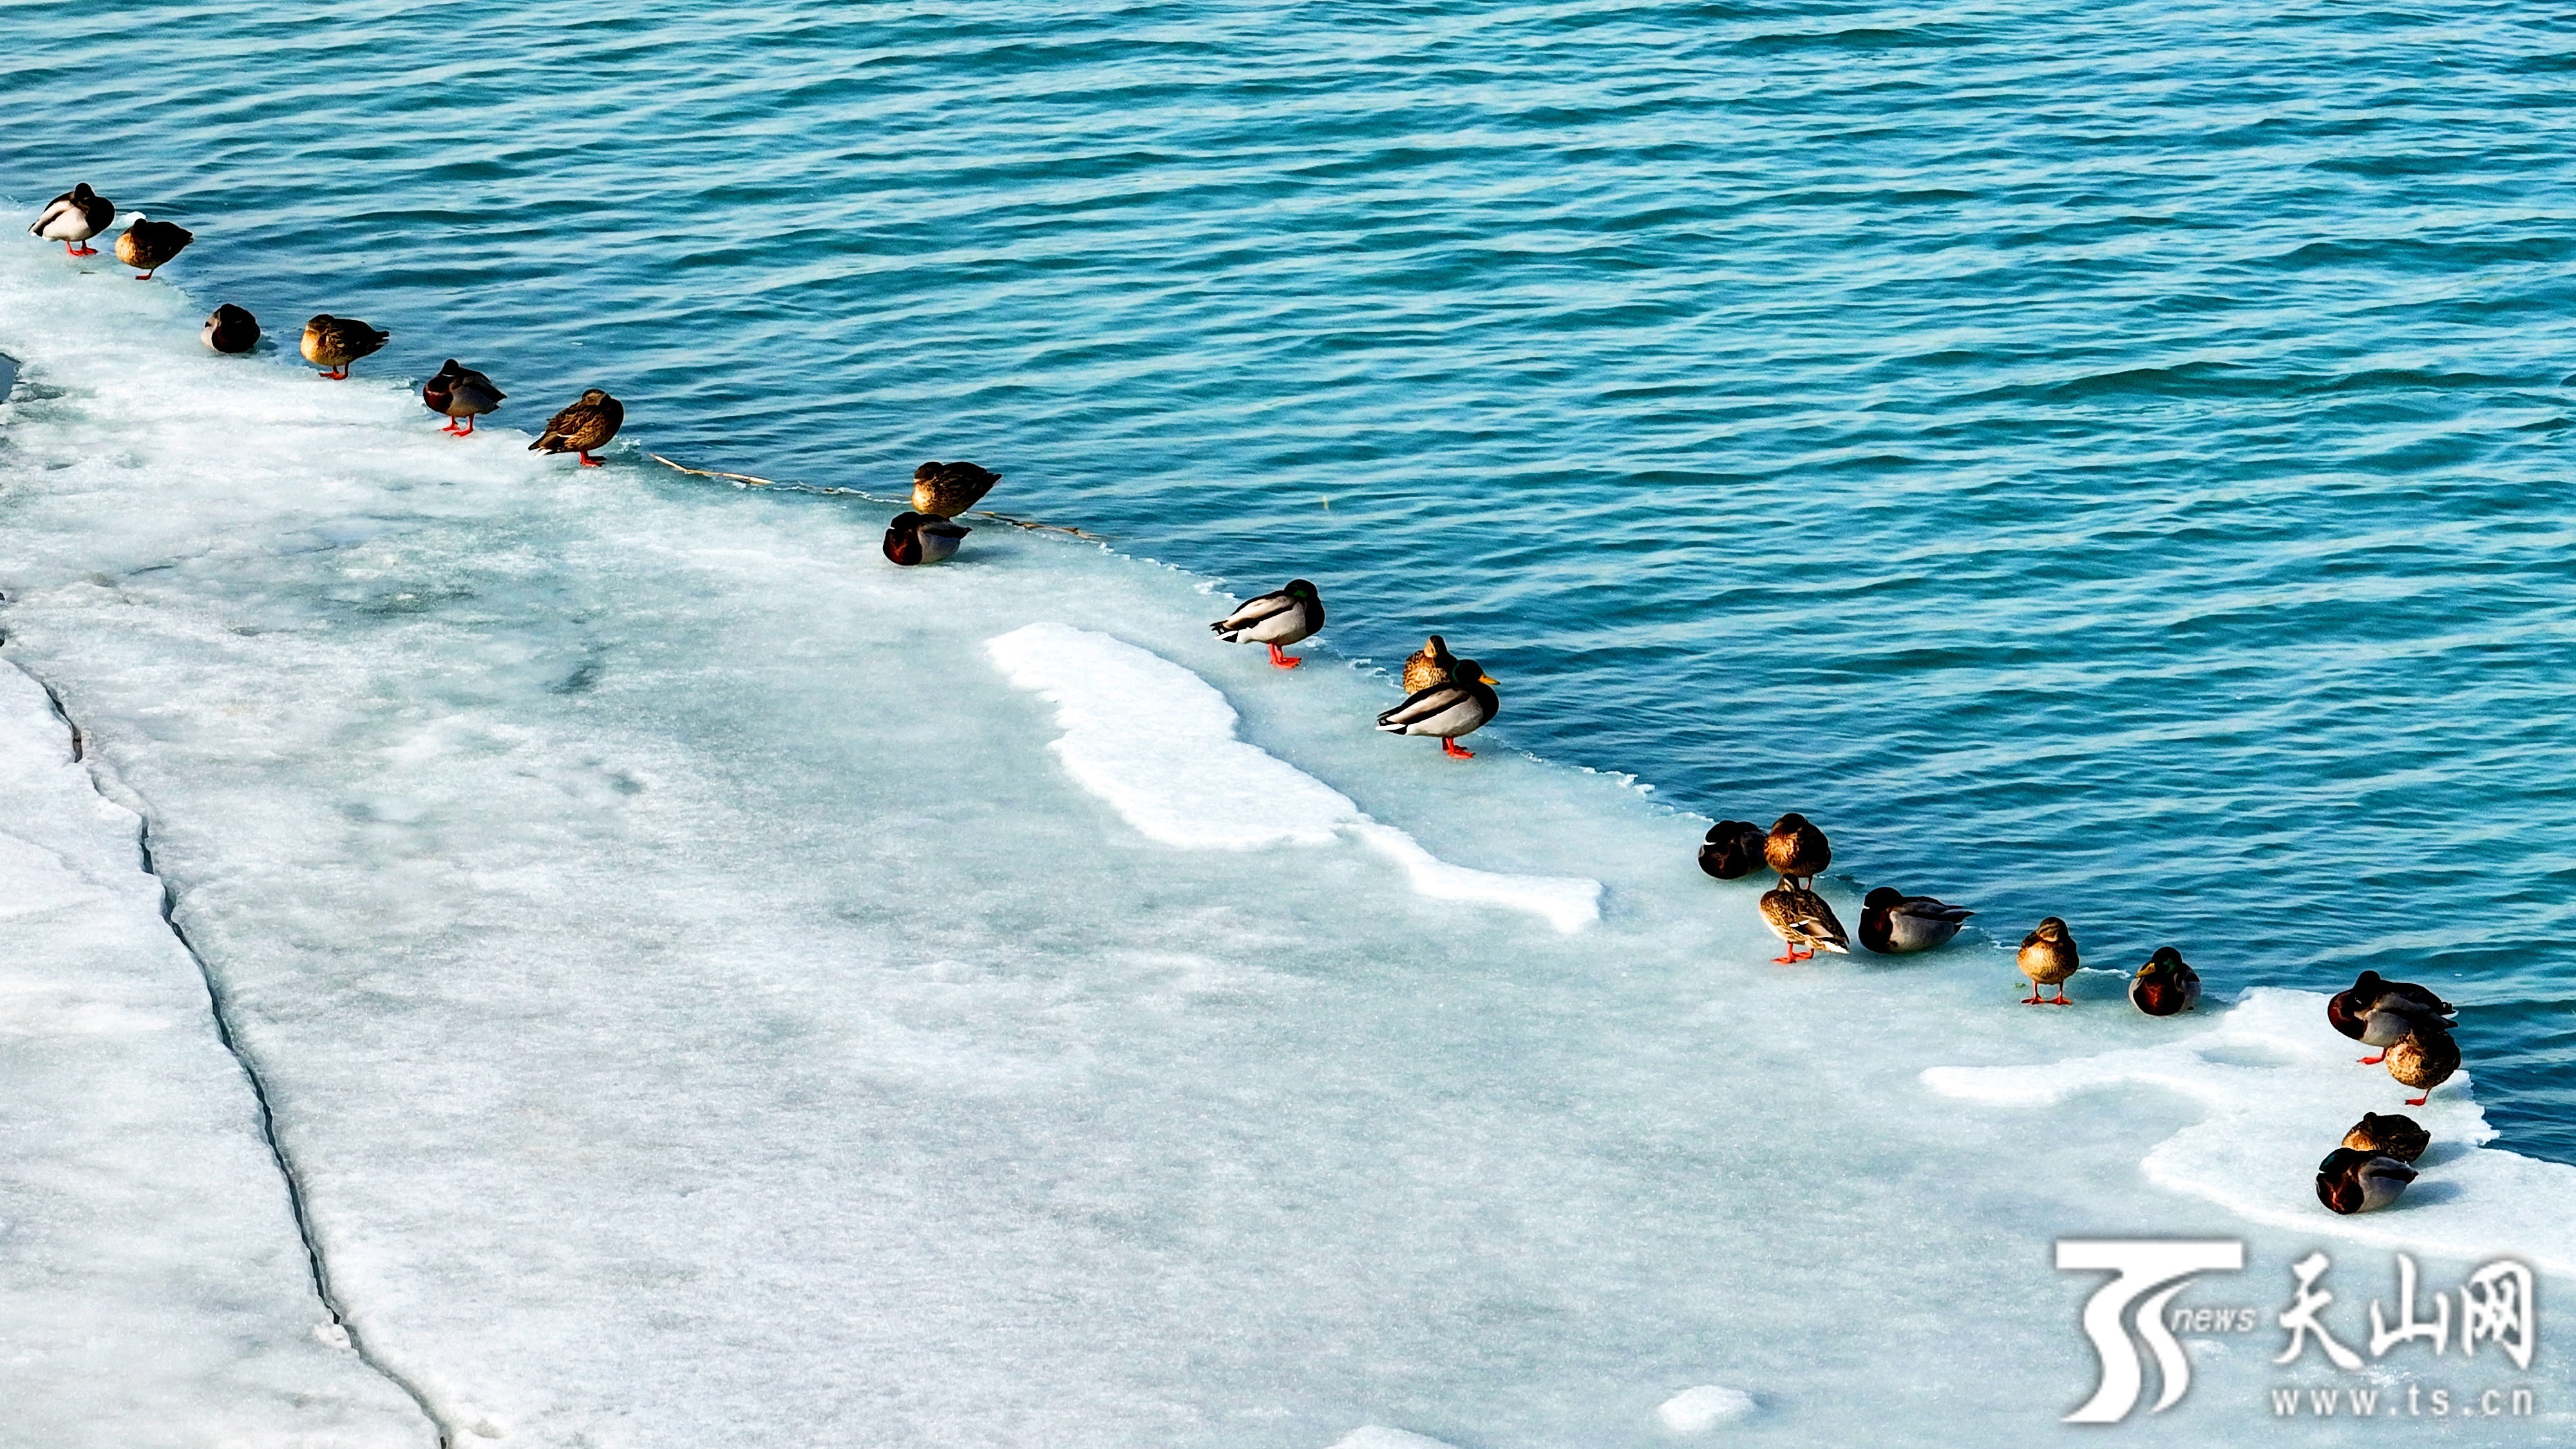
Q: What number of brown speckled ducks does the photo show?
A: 10